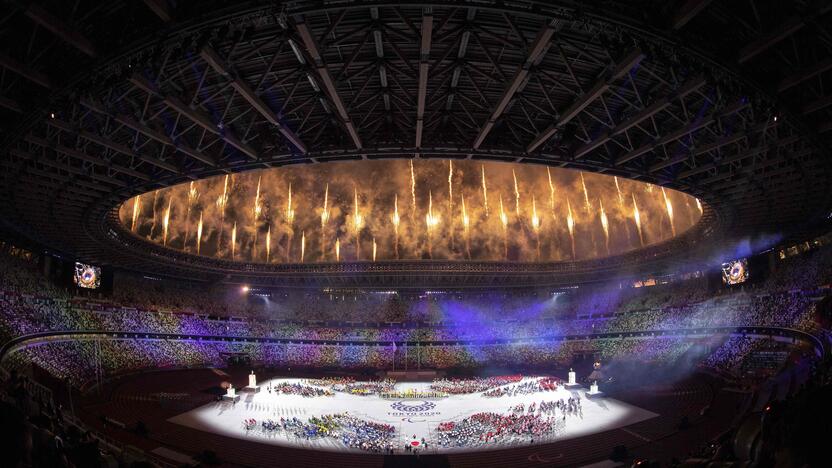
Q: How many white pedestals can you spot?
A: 4